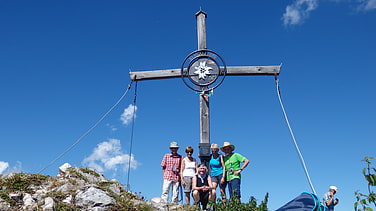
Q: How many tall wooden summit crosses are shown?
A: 1